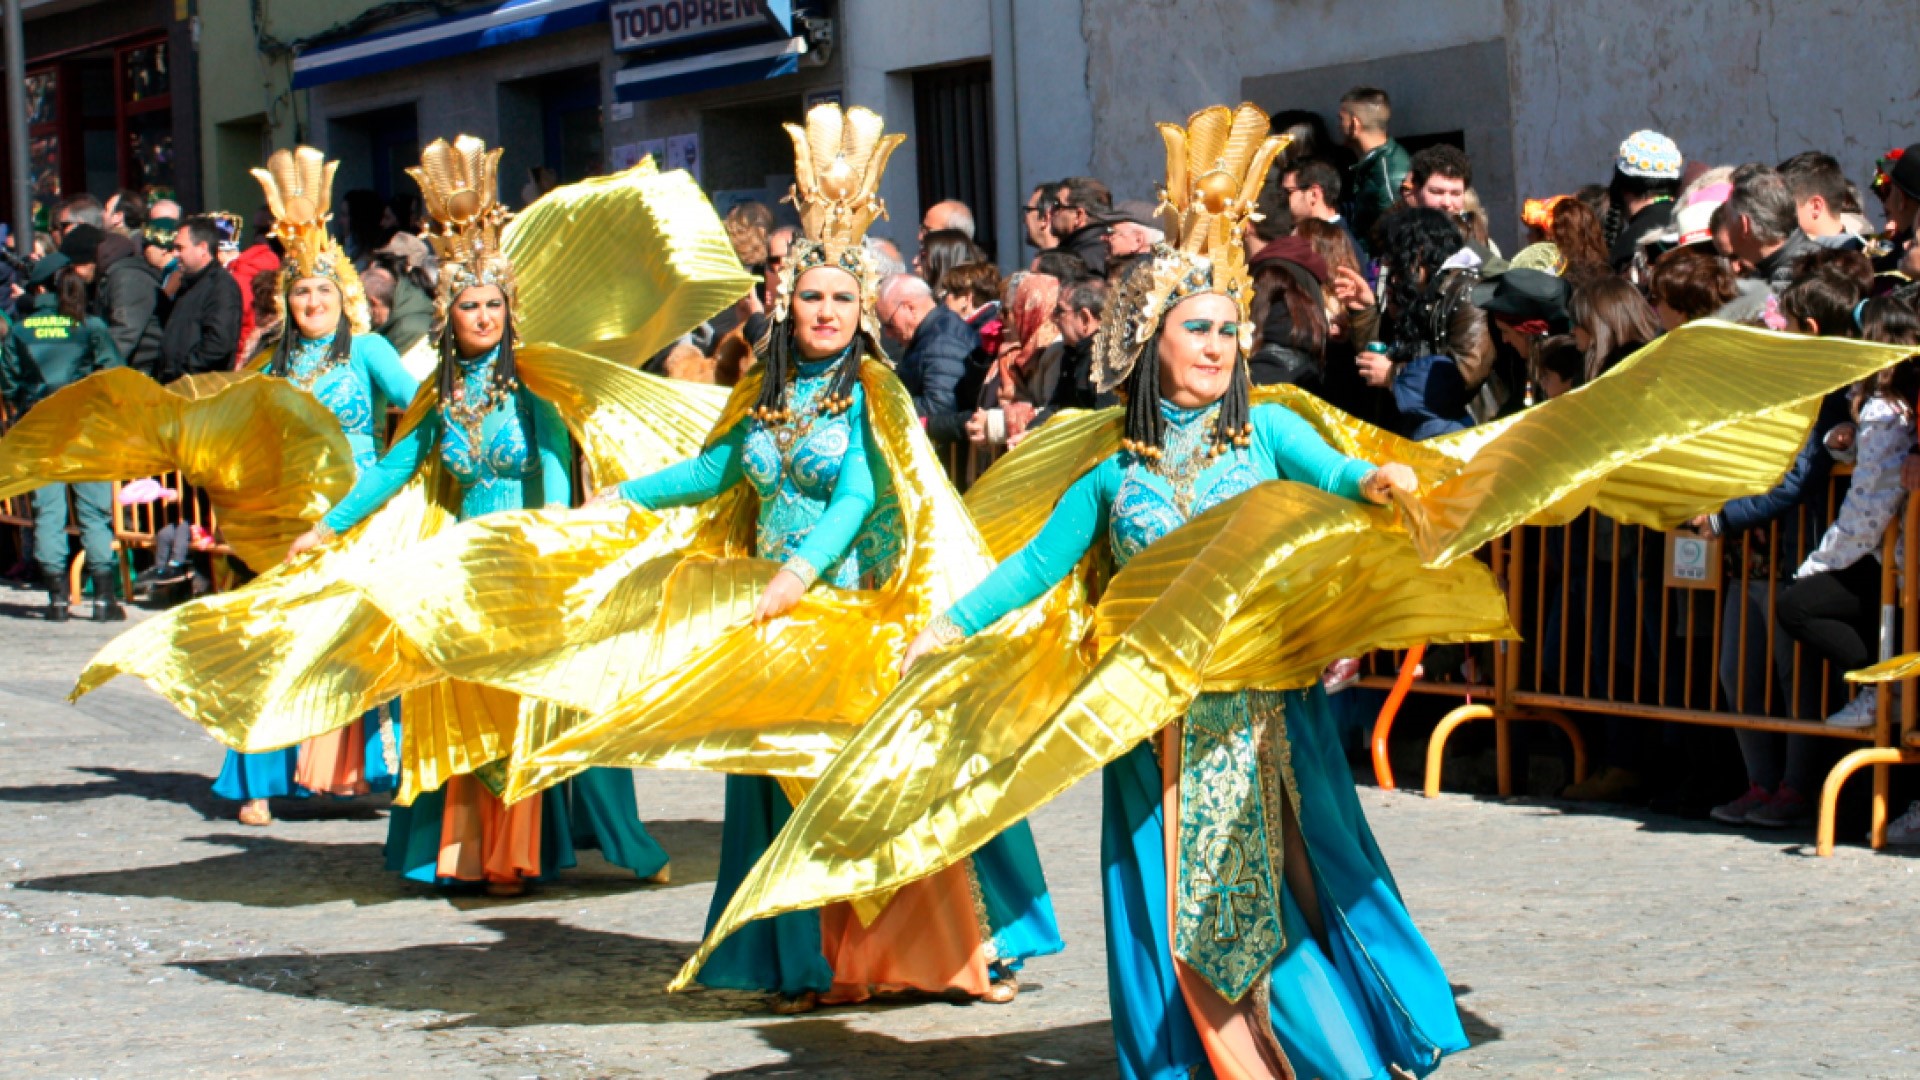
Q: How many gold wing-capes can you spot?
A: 4